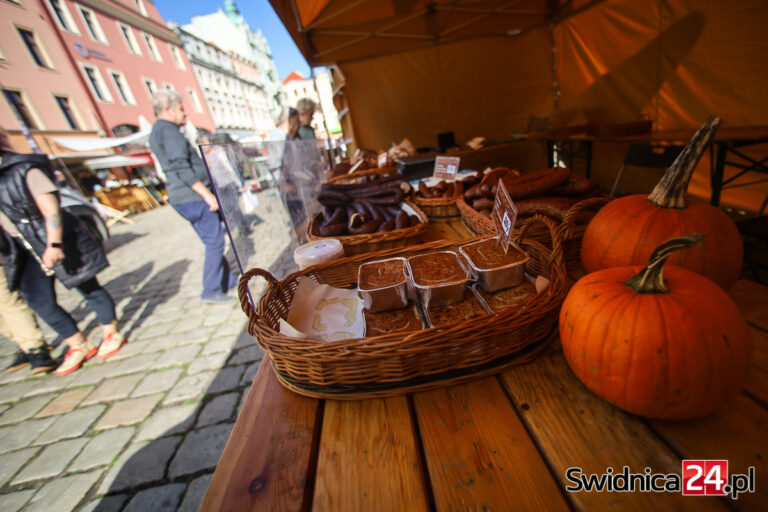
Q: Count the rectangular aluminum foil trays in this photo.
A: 6